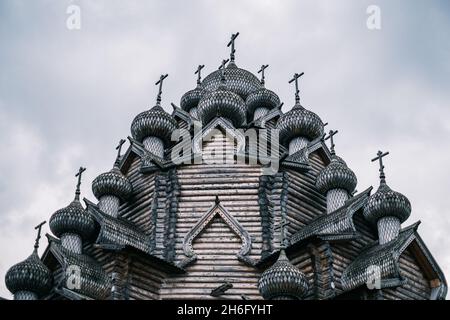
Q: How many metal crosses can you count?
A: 12